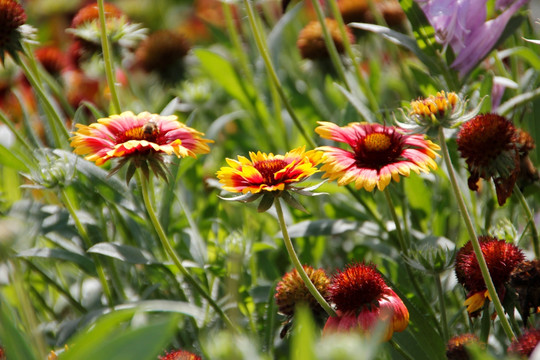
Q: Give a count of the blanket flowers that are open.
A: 3